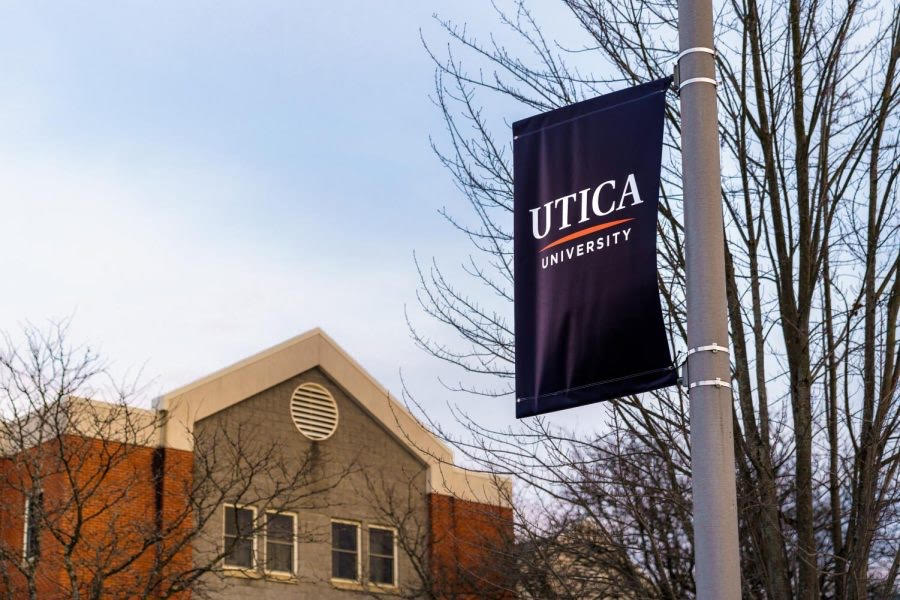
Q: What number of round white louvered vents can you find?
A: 1